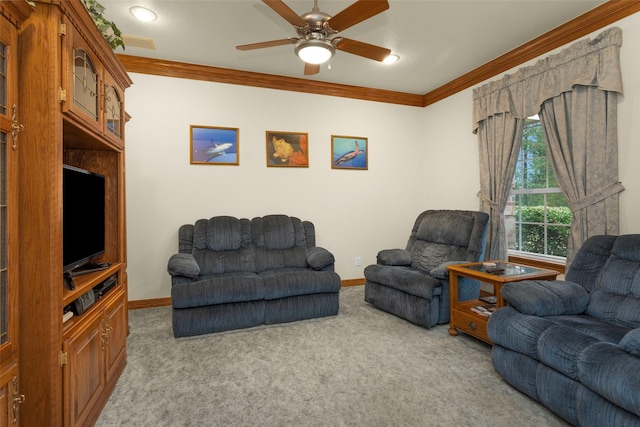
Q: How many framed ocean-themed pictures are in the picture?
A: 3